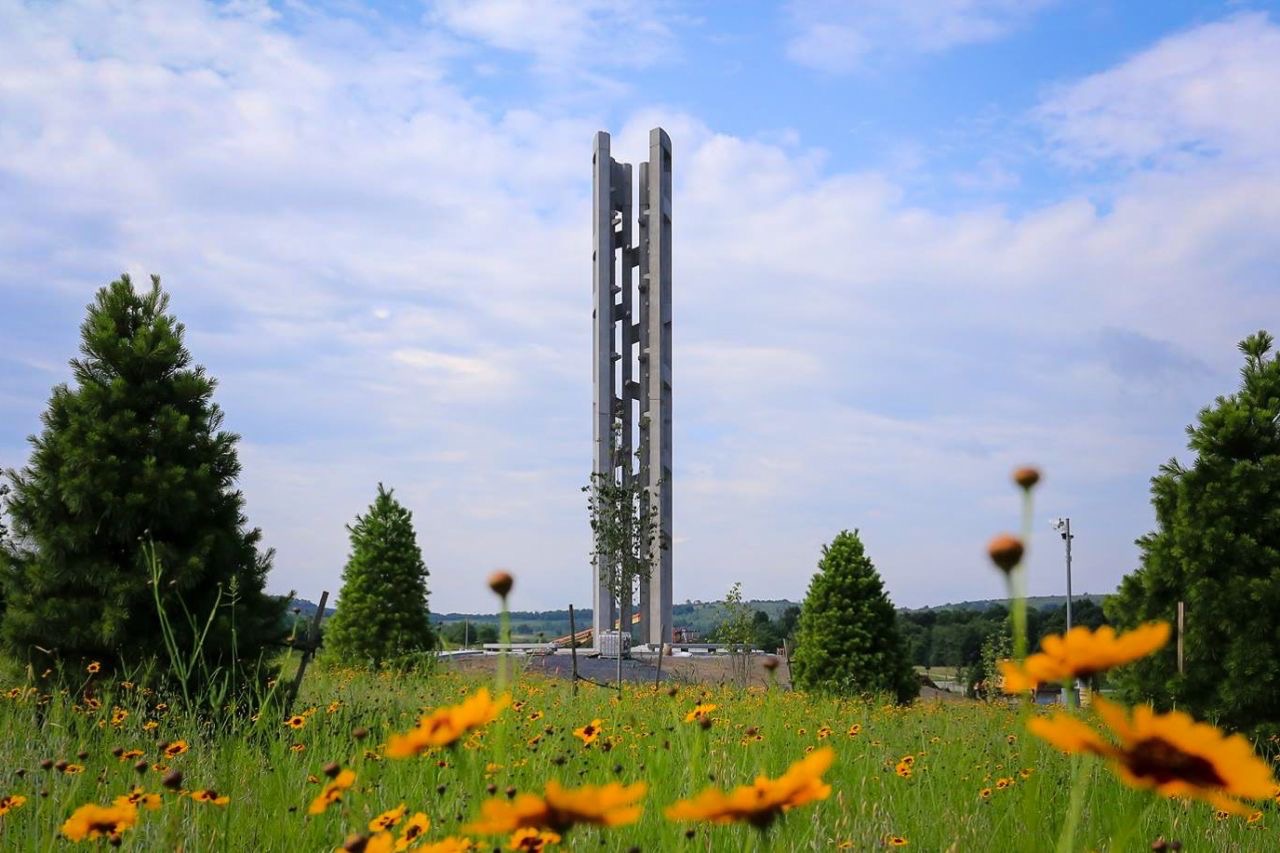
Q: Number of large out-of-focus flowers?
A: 5